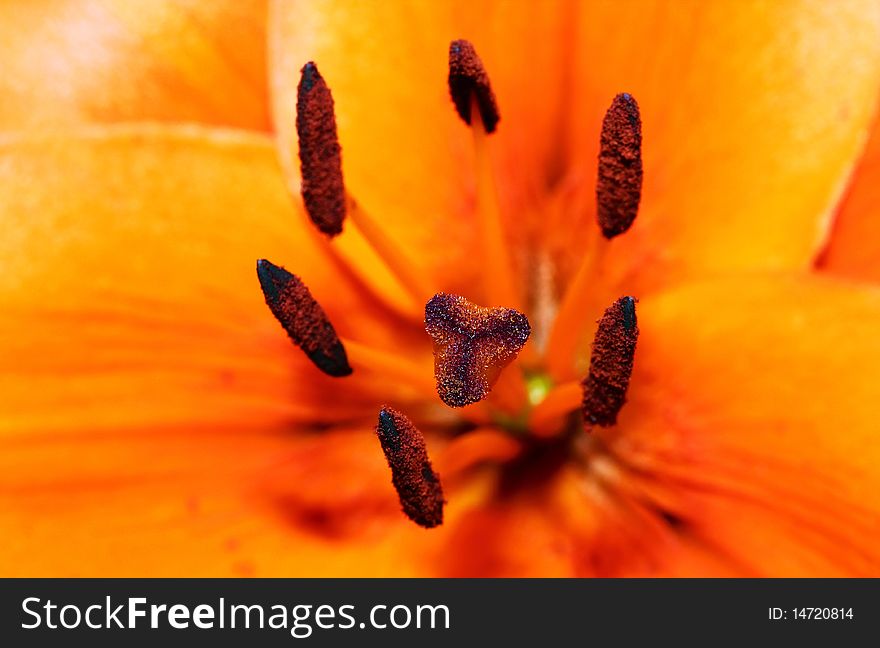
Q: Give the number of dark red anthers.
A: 6